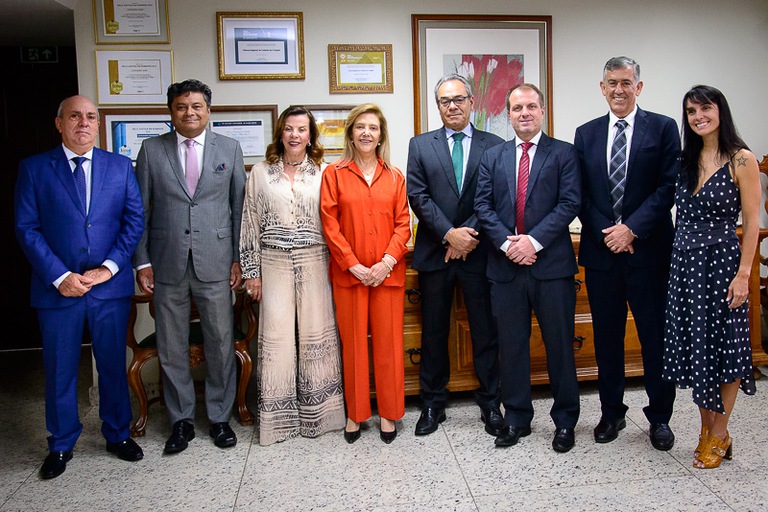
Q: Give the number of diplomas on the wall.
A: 7